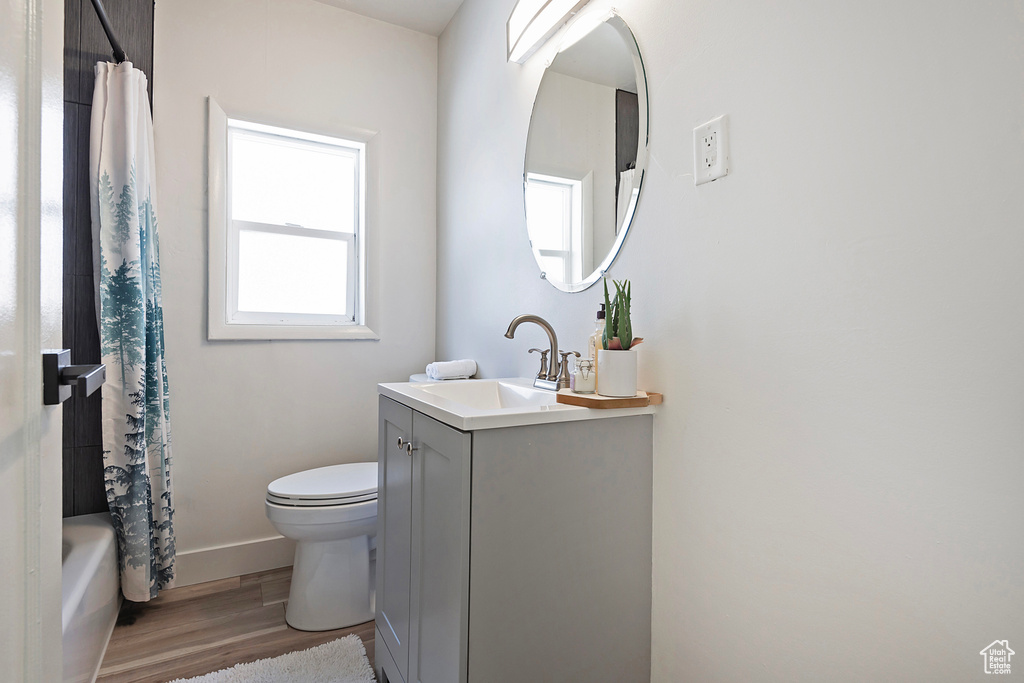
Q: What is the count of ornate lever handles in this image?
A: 2